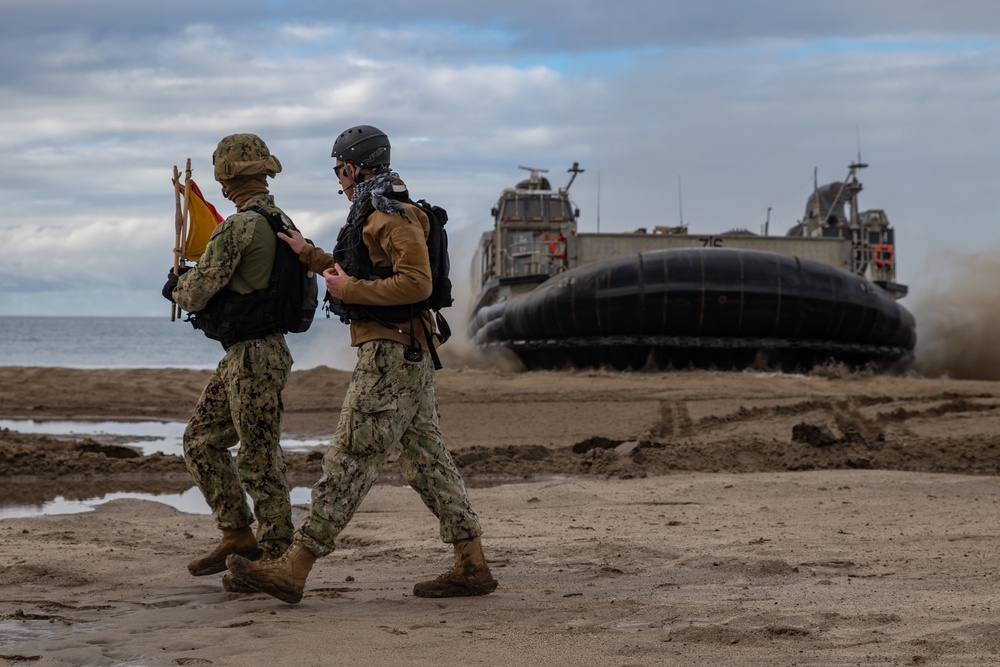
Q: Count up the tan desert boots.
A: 4